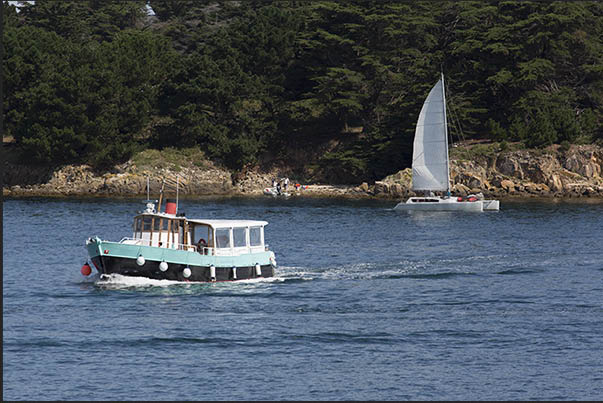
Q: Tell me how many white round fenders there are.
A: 3